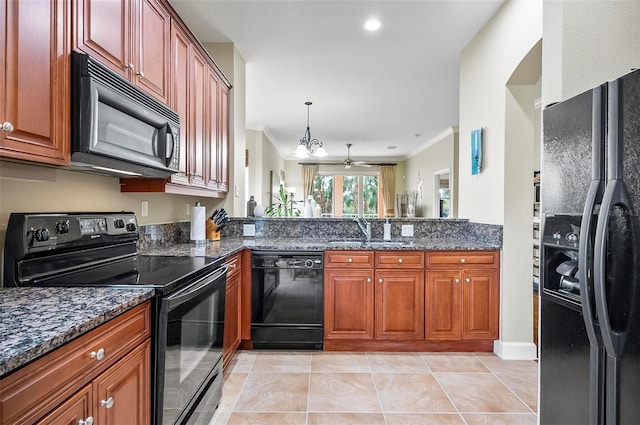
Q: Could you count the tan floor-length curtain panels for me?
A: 2